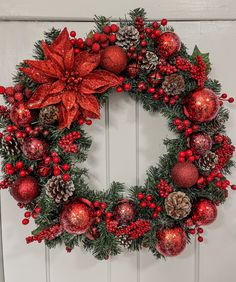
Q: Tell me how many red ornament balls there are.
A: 12